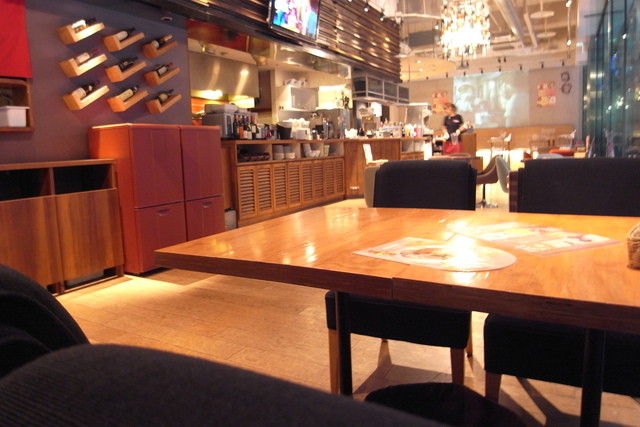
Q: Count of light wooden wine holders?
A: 9